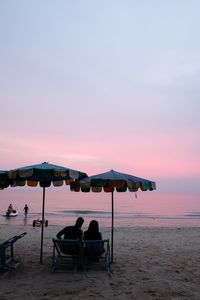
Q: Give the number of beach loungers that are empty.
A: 1